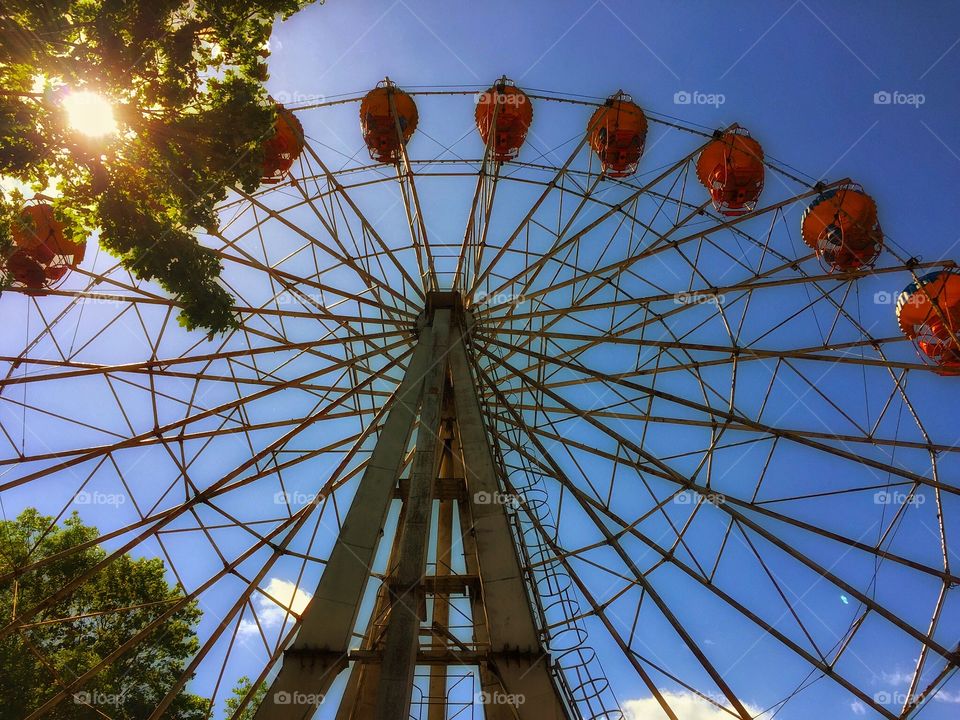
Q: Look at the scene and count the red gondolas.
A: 8